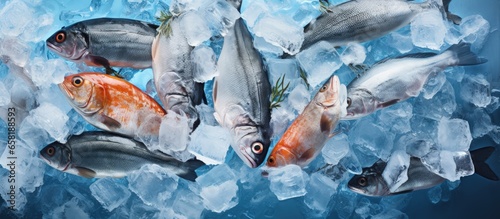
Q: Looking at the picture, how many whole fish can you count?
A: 9